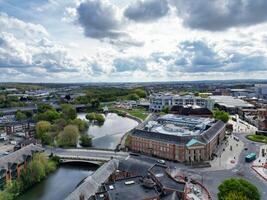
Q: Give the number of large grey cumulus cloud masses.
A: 3